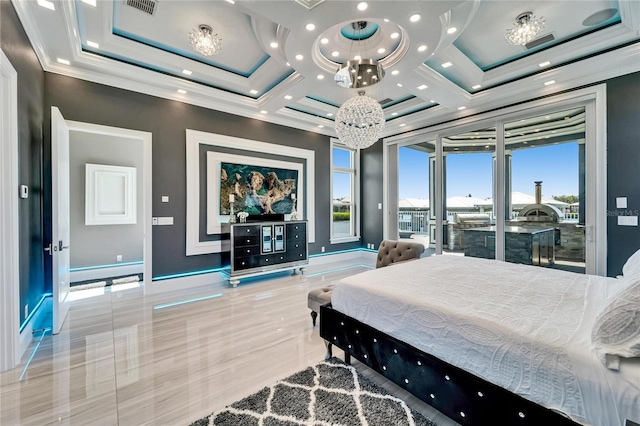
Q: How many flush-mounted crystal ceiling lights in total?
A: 2